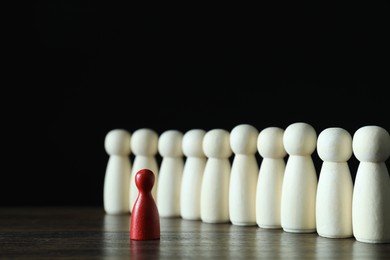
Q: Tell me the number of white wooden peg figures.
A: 10